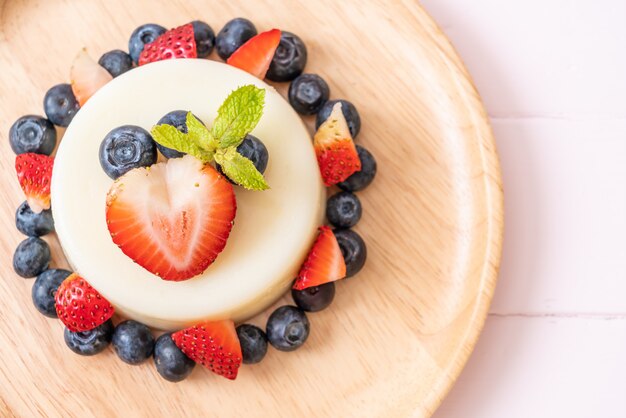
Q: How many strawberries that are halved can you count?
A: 1